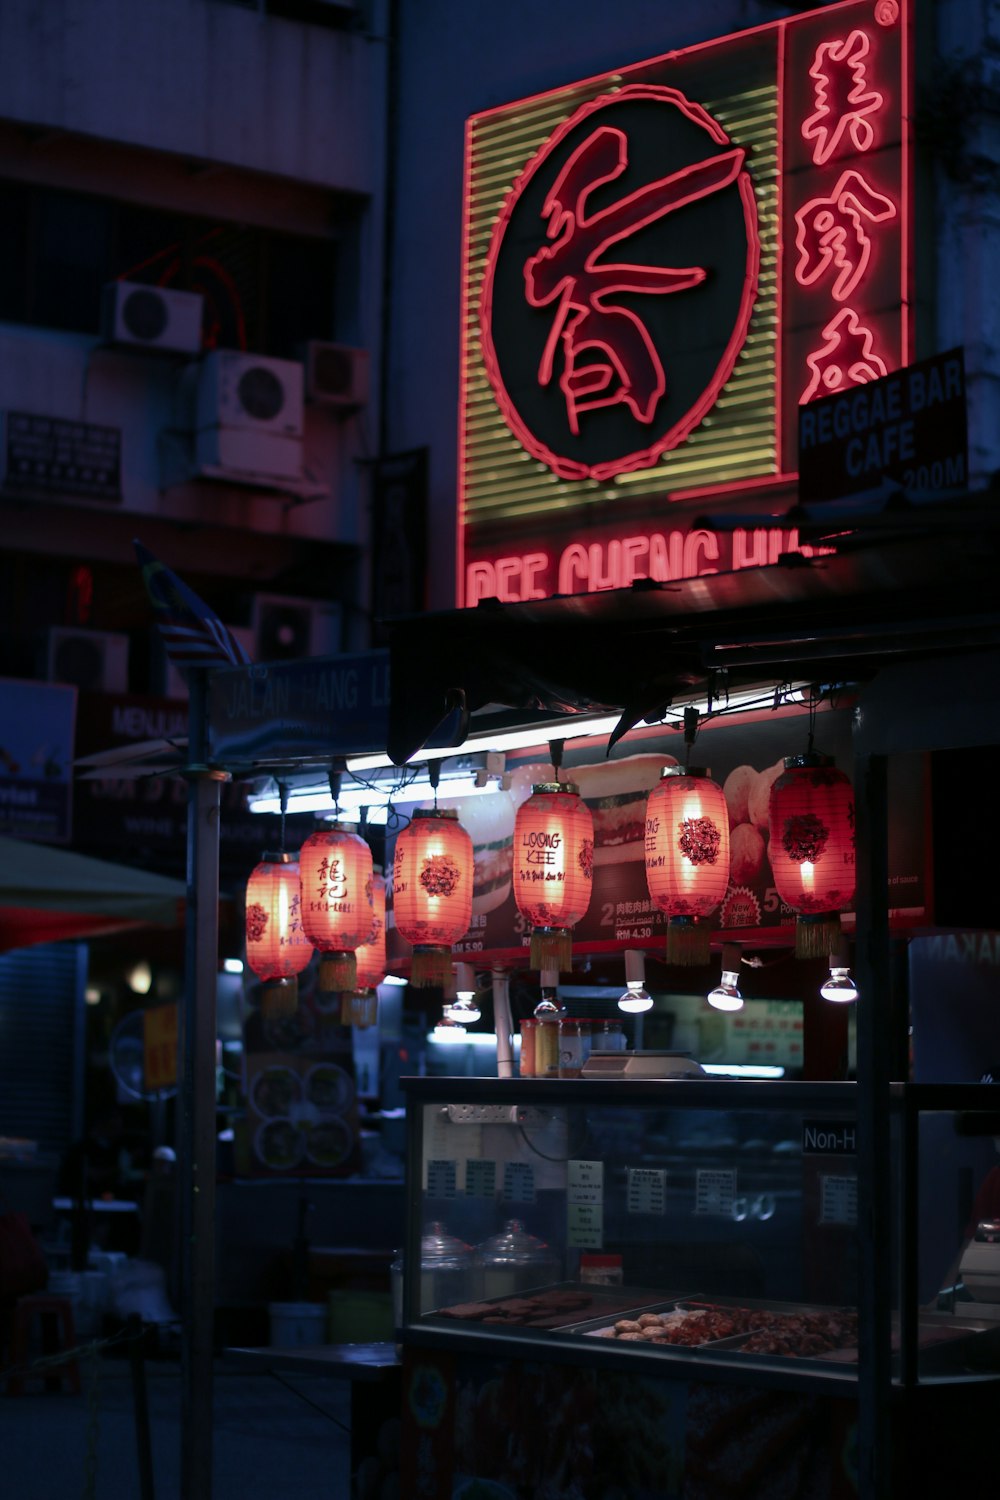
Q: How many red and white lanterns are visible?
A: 7